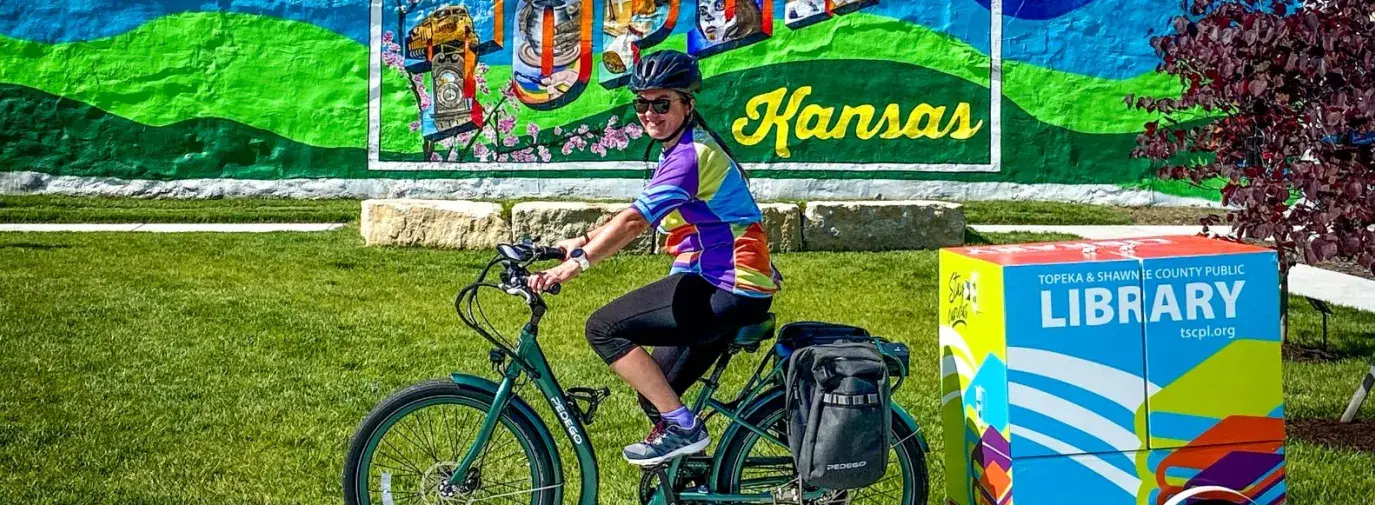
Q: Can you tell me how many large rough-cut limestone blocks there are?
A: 4